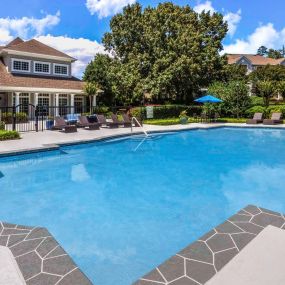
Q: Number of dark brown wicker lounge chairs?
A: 7